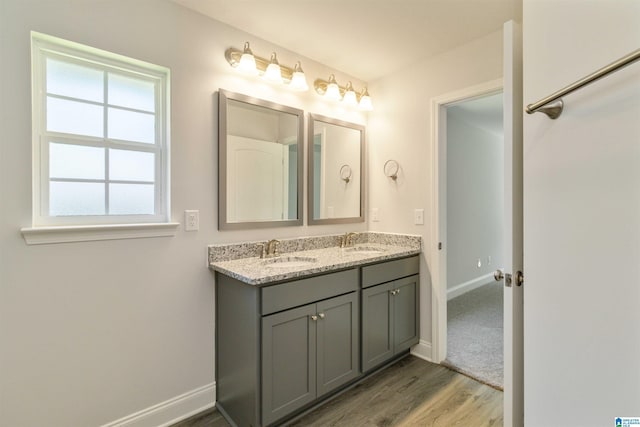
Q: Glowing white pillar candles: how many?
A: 0